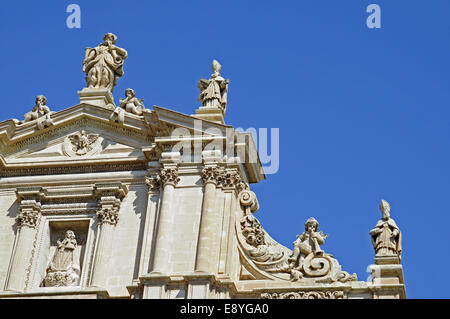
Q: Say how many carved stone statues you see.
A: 7